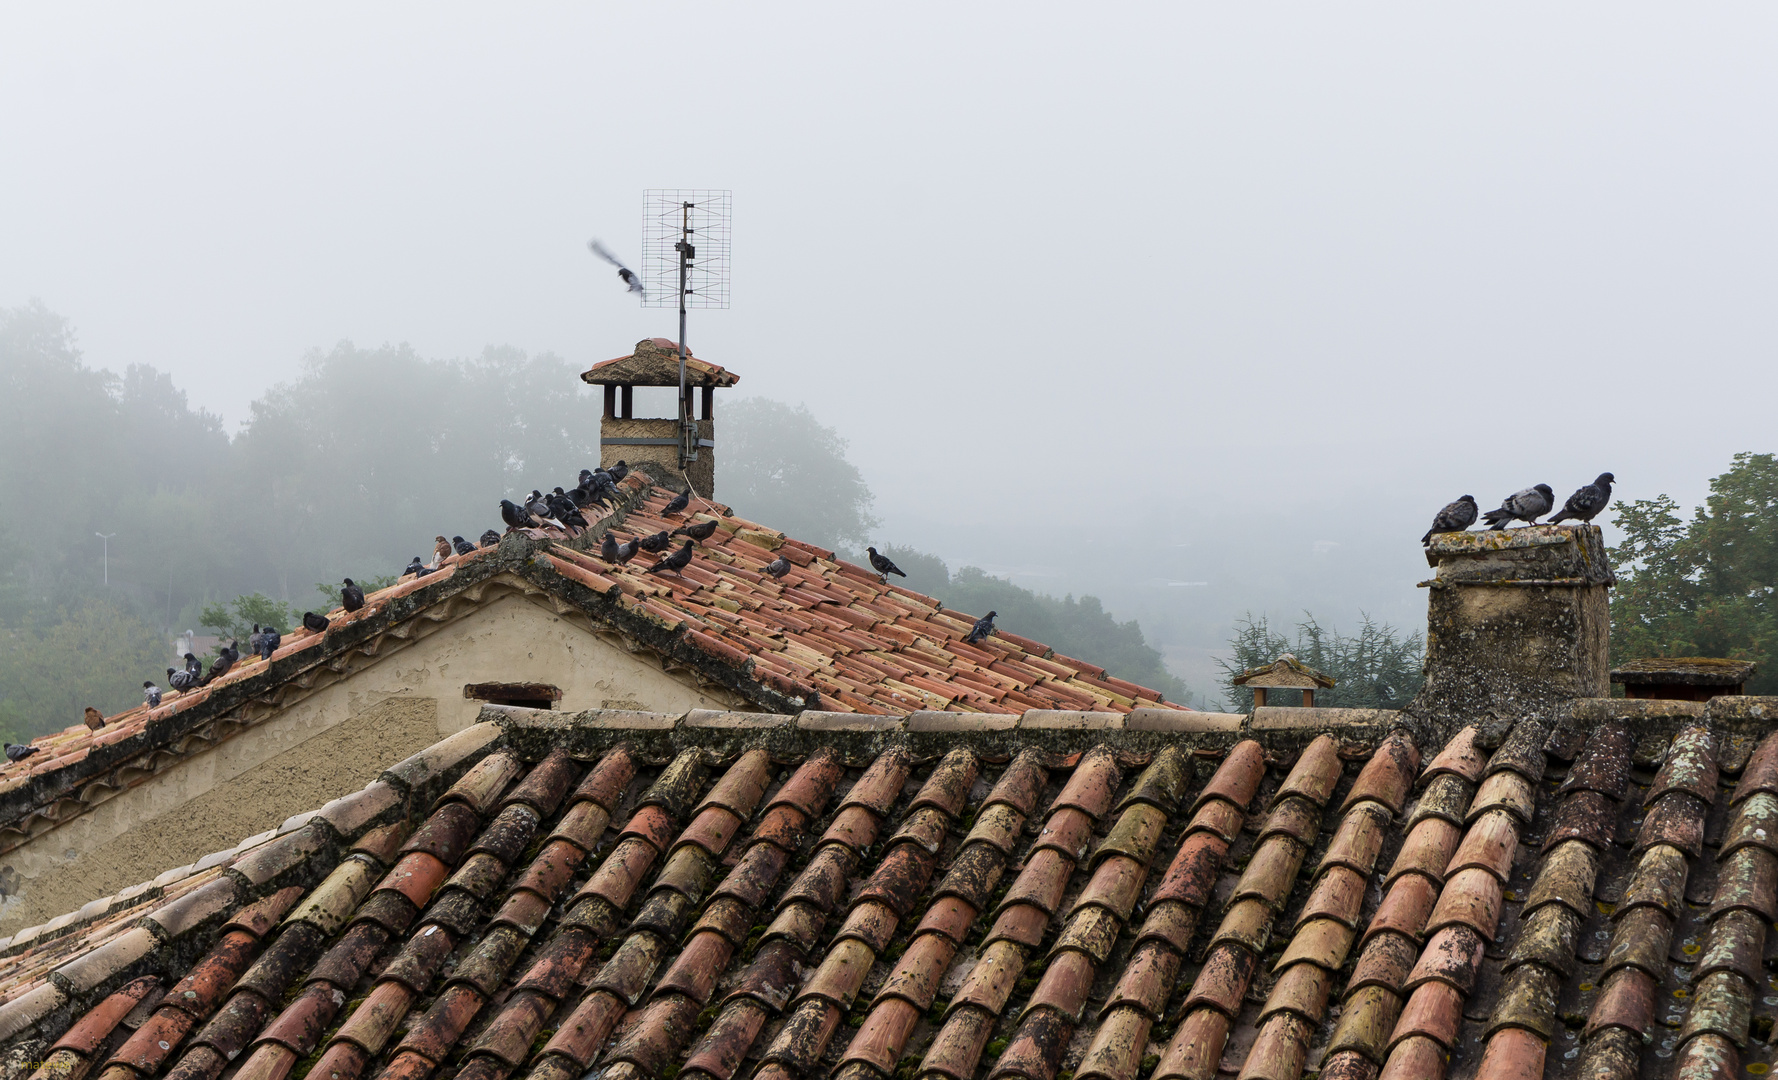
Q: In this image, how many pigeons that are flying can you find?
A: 1